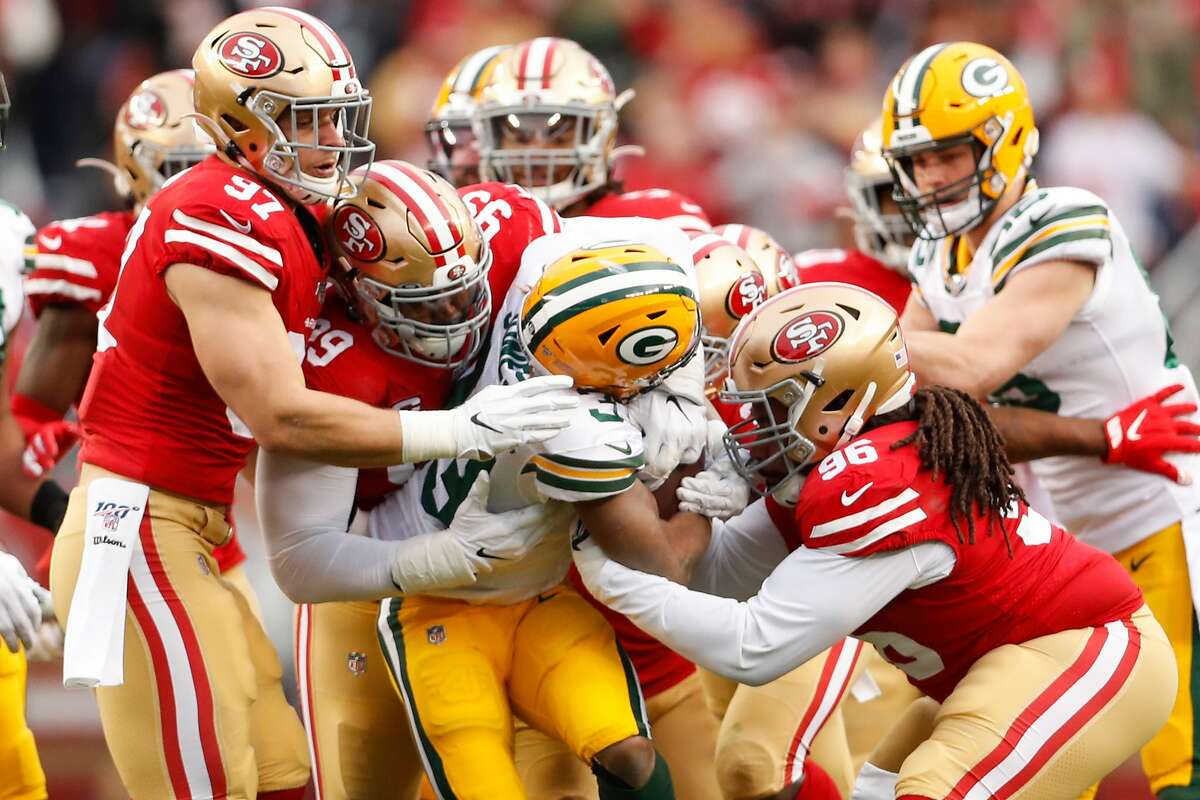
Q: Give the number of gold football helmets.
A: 8